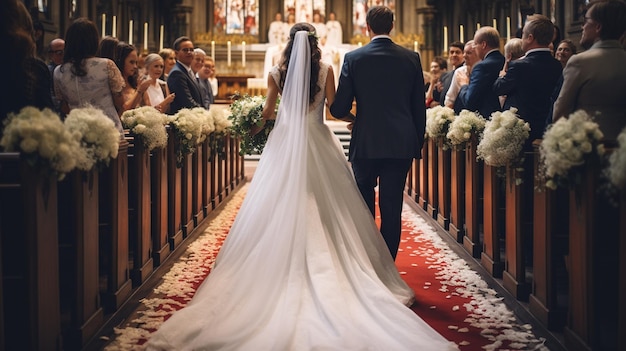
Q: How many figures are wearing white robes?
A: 4